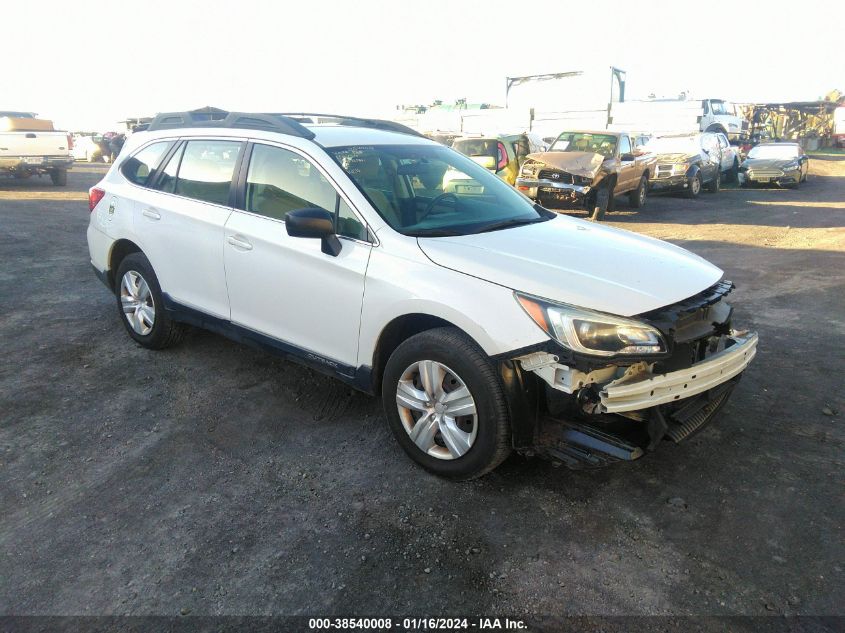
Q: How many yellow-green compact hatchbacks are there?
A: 1